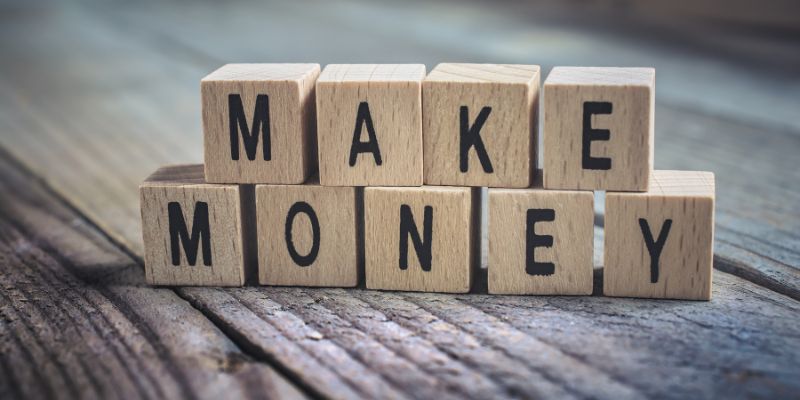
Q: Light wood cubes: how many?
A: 9